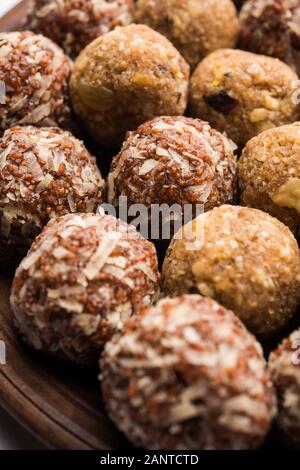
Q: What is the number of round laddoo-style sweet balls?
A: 13